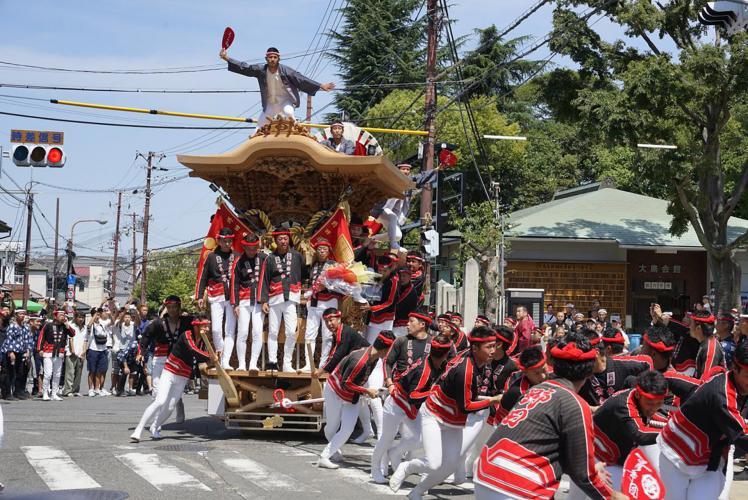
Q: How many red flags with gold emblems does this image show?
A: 2